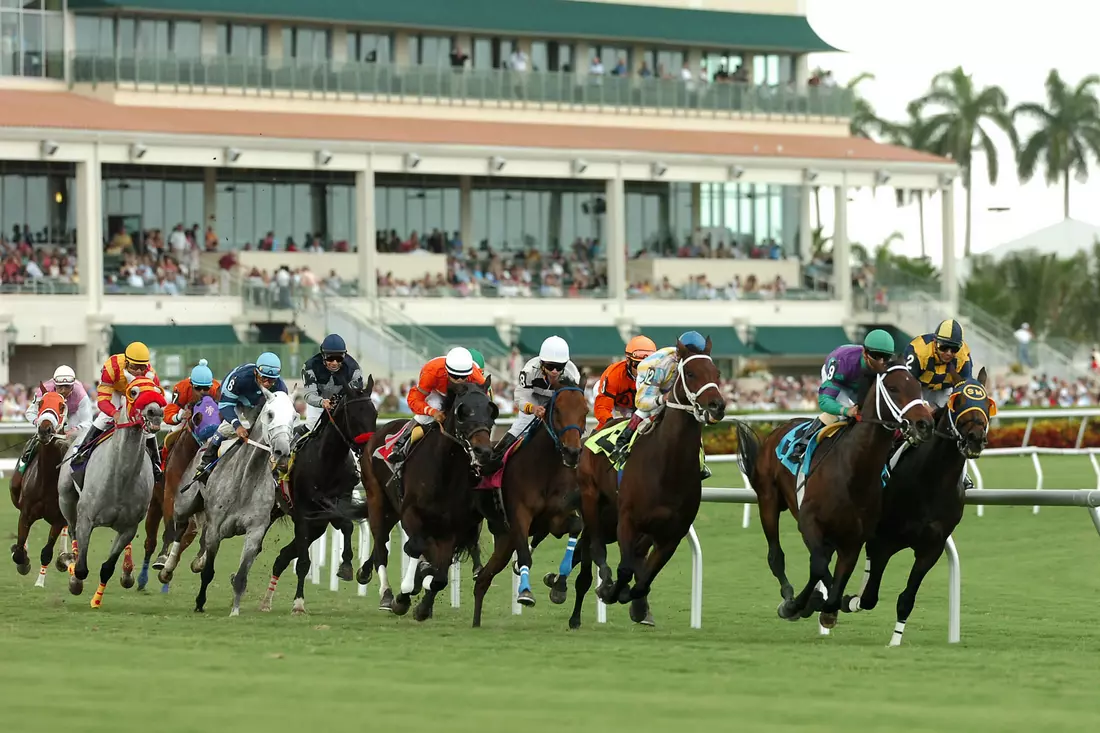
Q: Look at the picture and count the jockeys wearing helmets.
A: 12